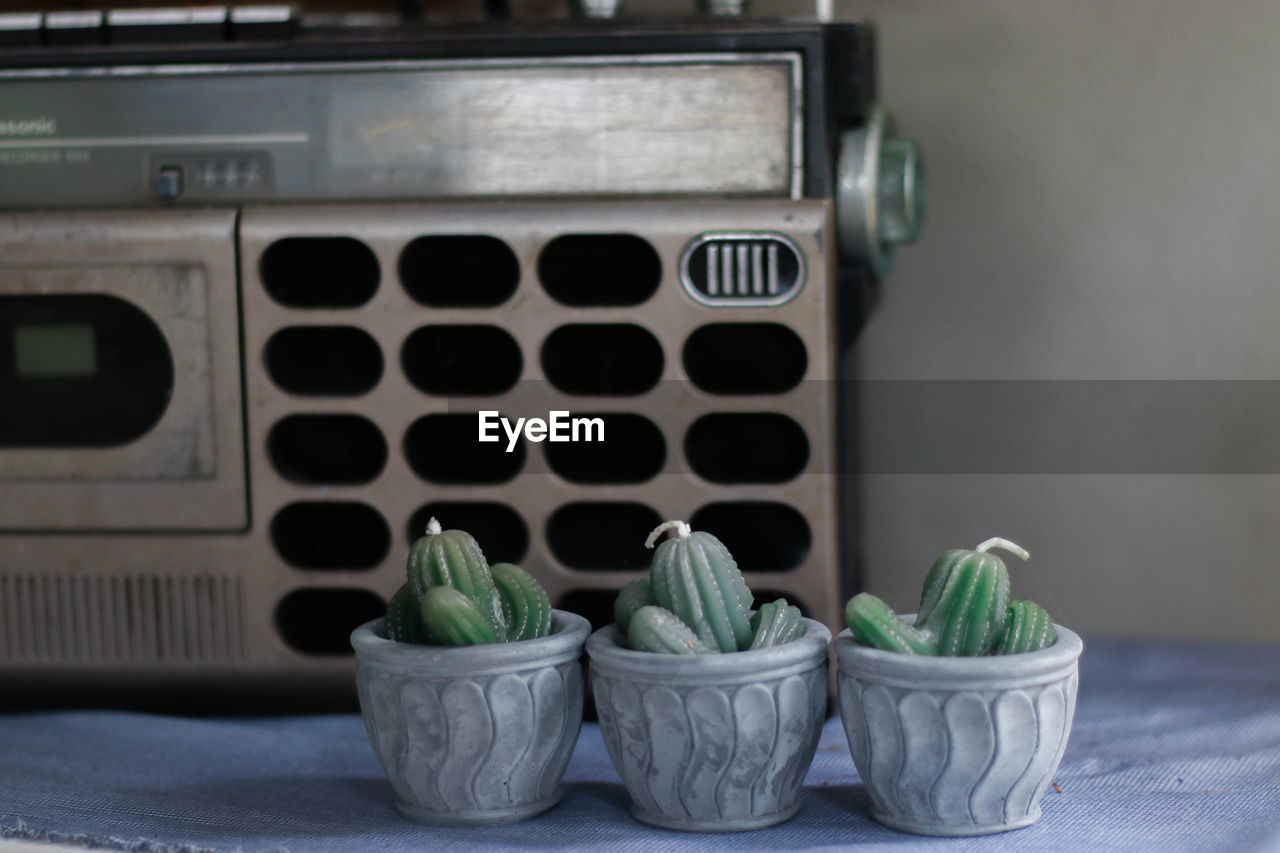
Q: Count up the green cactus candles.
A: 3